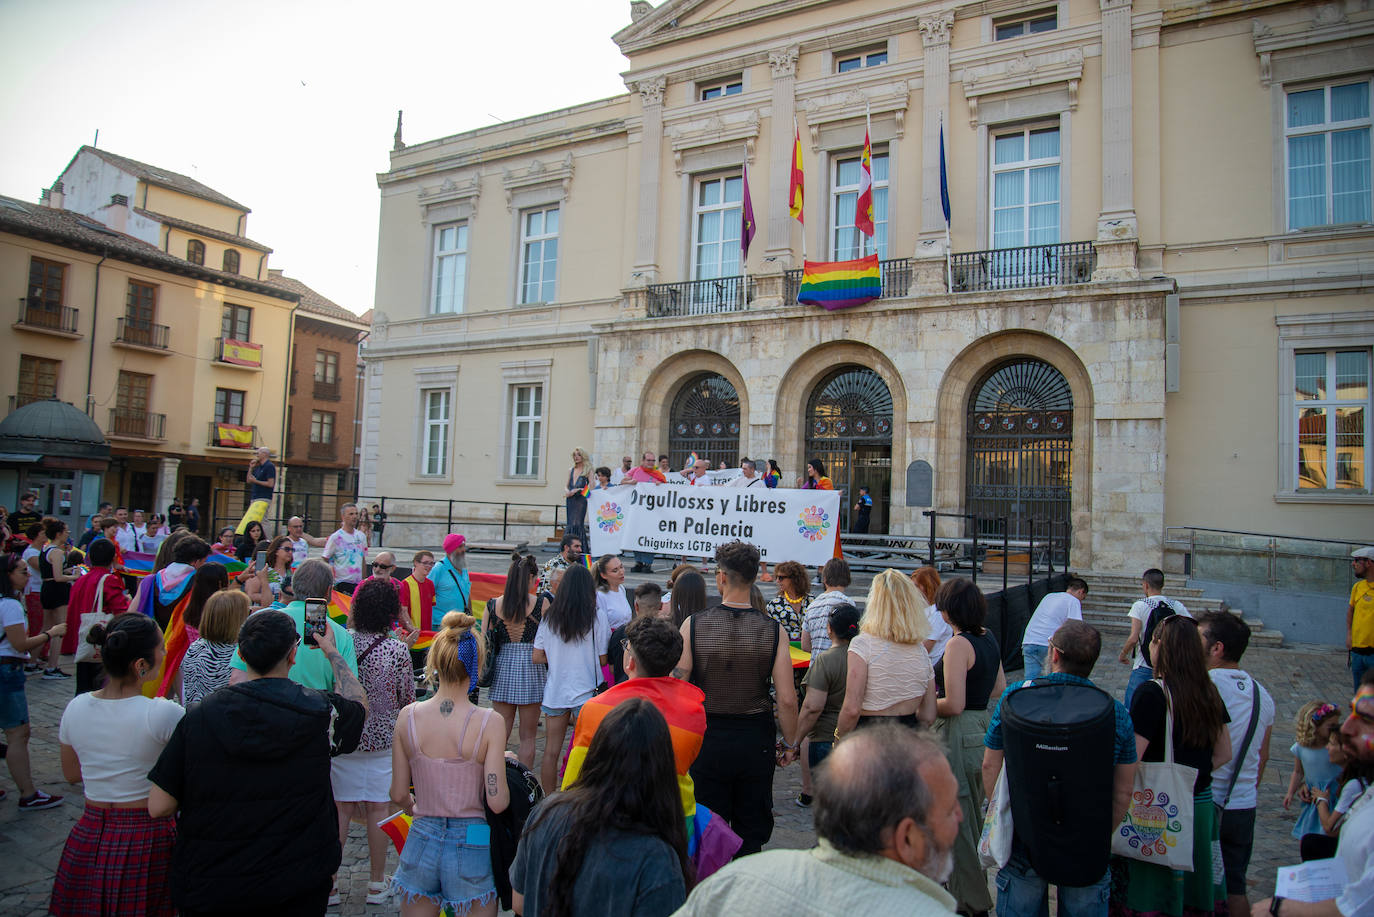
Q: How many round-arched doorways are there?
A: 3